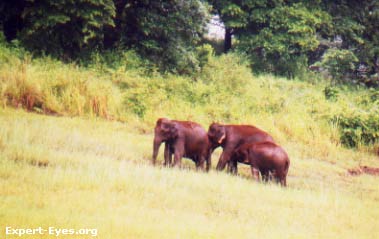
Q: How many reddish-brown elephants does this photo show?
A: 3